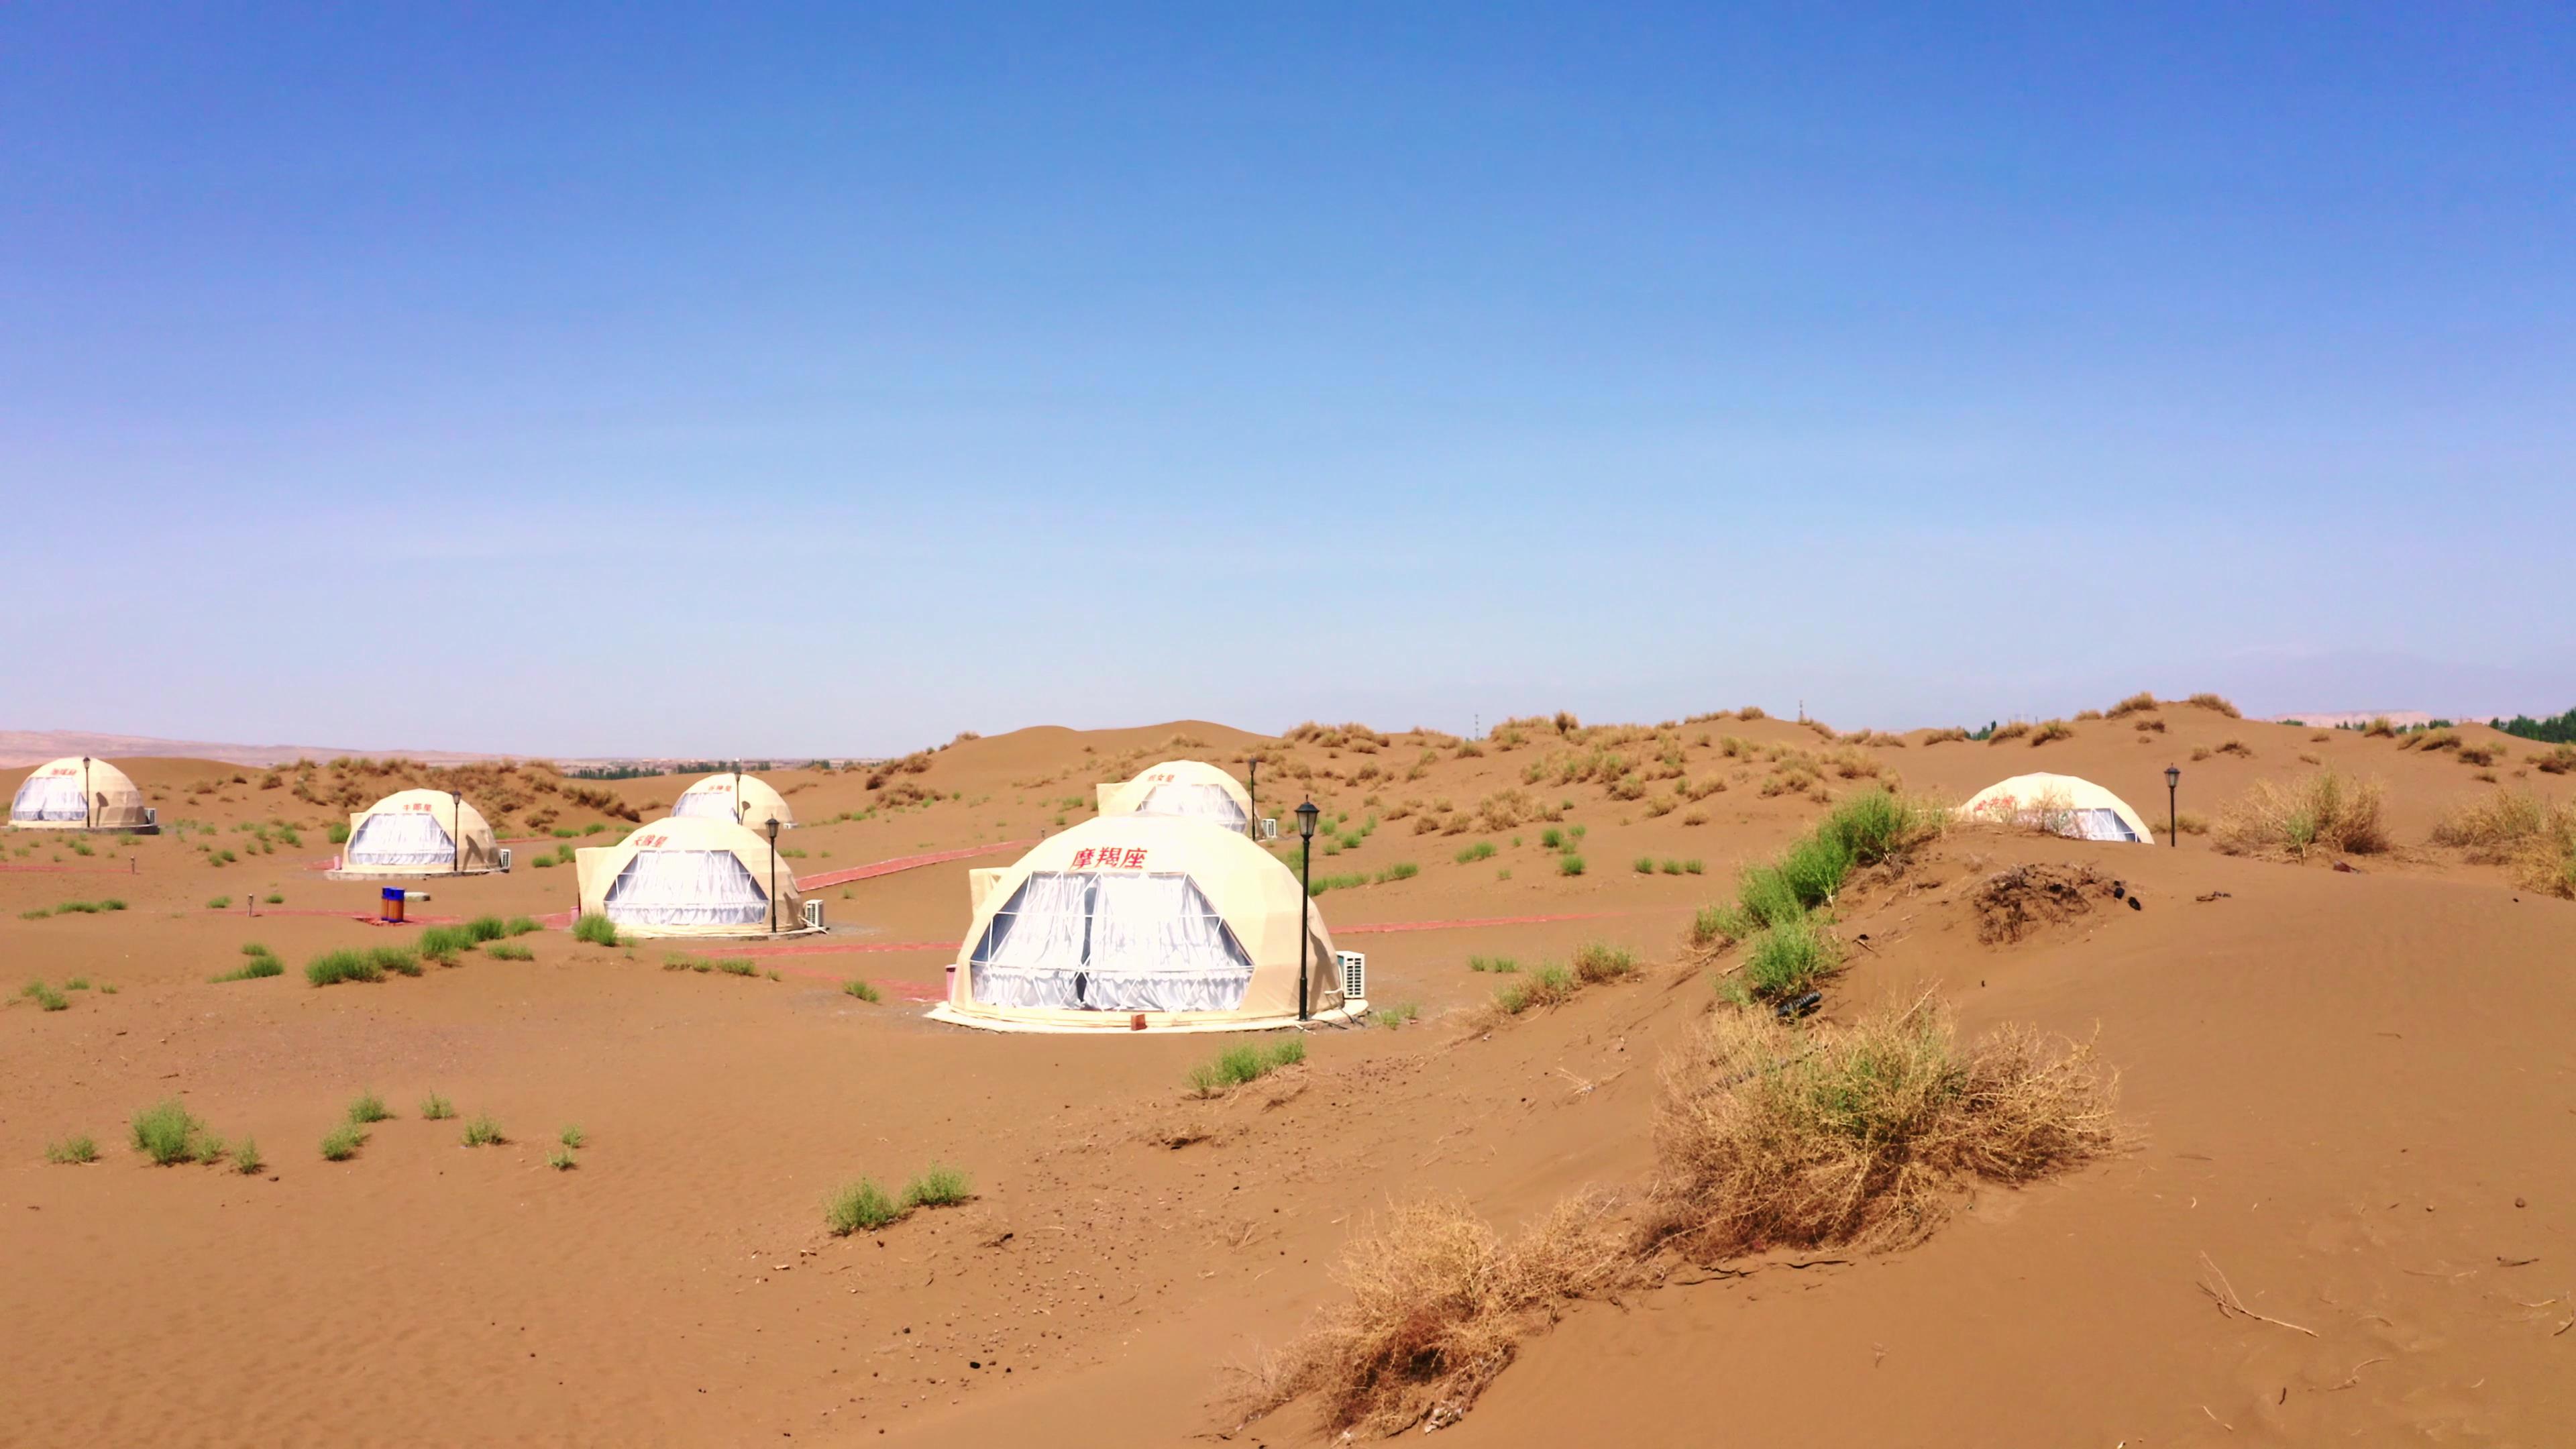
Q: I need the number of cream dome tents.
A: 7